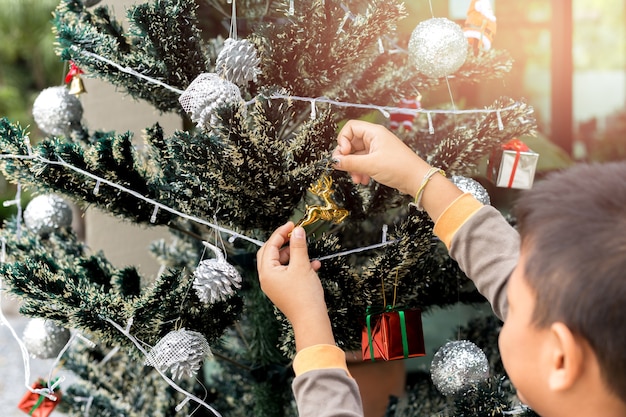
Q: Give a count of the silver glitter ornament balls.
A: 6